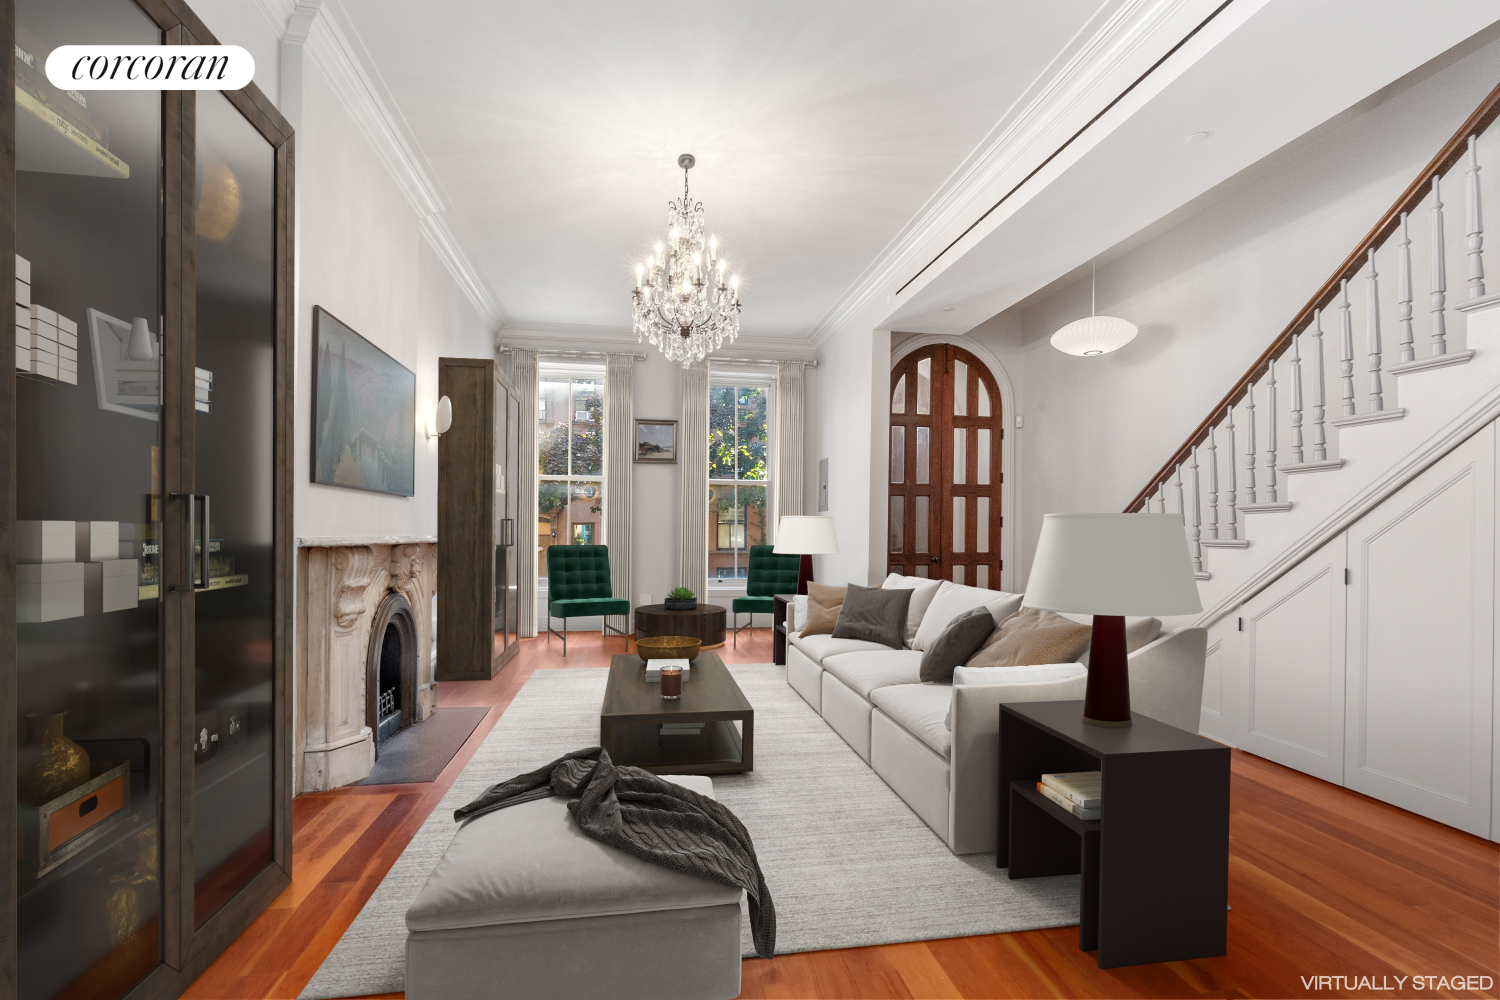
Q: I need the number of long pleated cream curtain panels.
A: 4